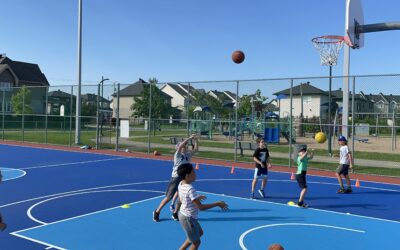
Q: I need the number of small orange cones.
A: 4